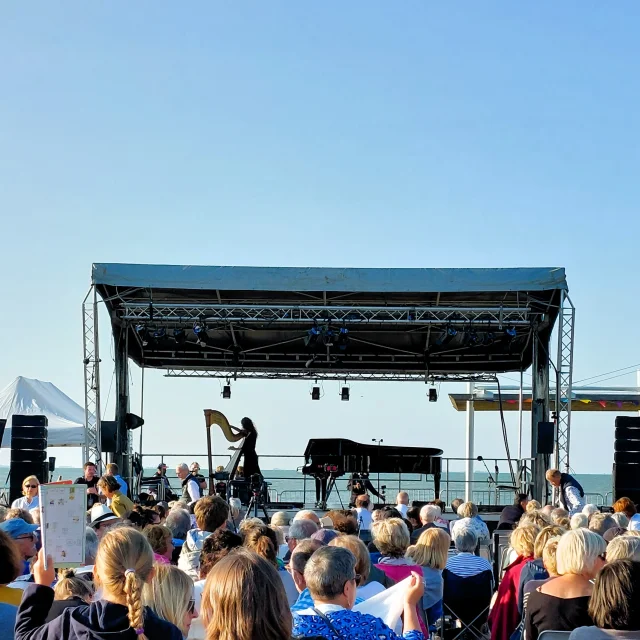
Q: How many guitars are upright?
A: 0